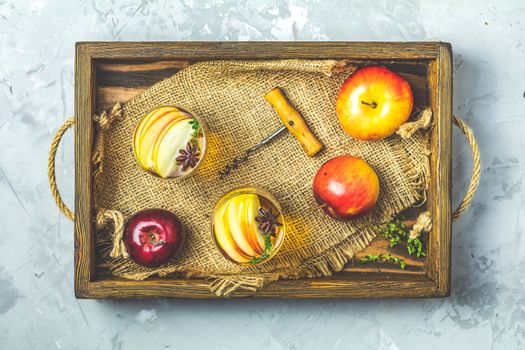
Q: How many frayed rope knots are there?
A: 4